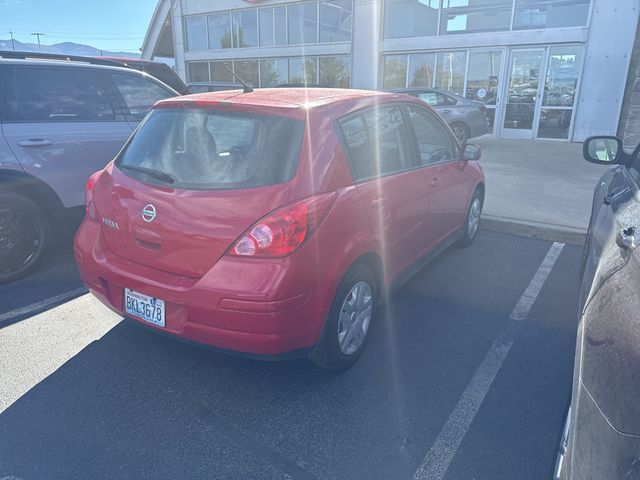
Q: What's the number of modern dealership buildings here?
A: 1